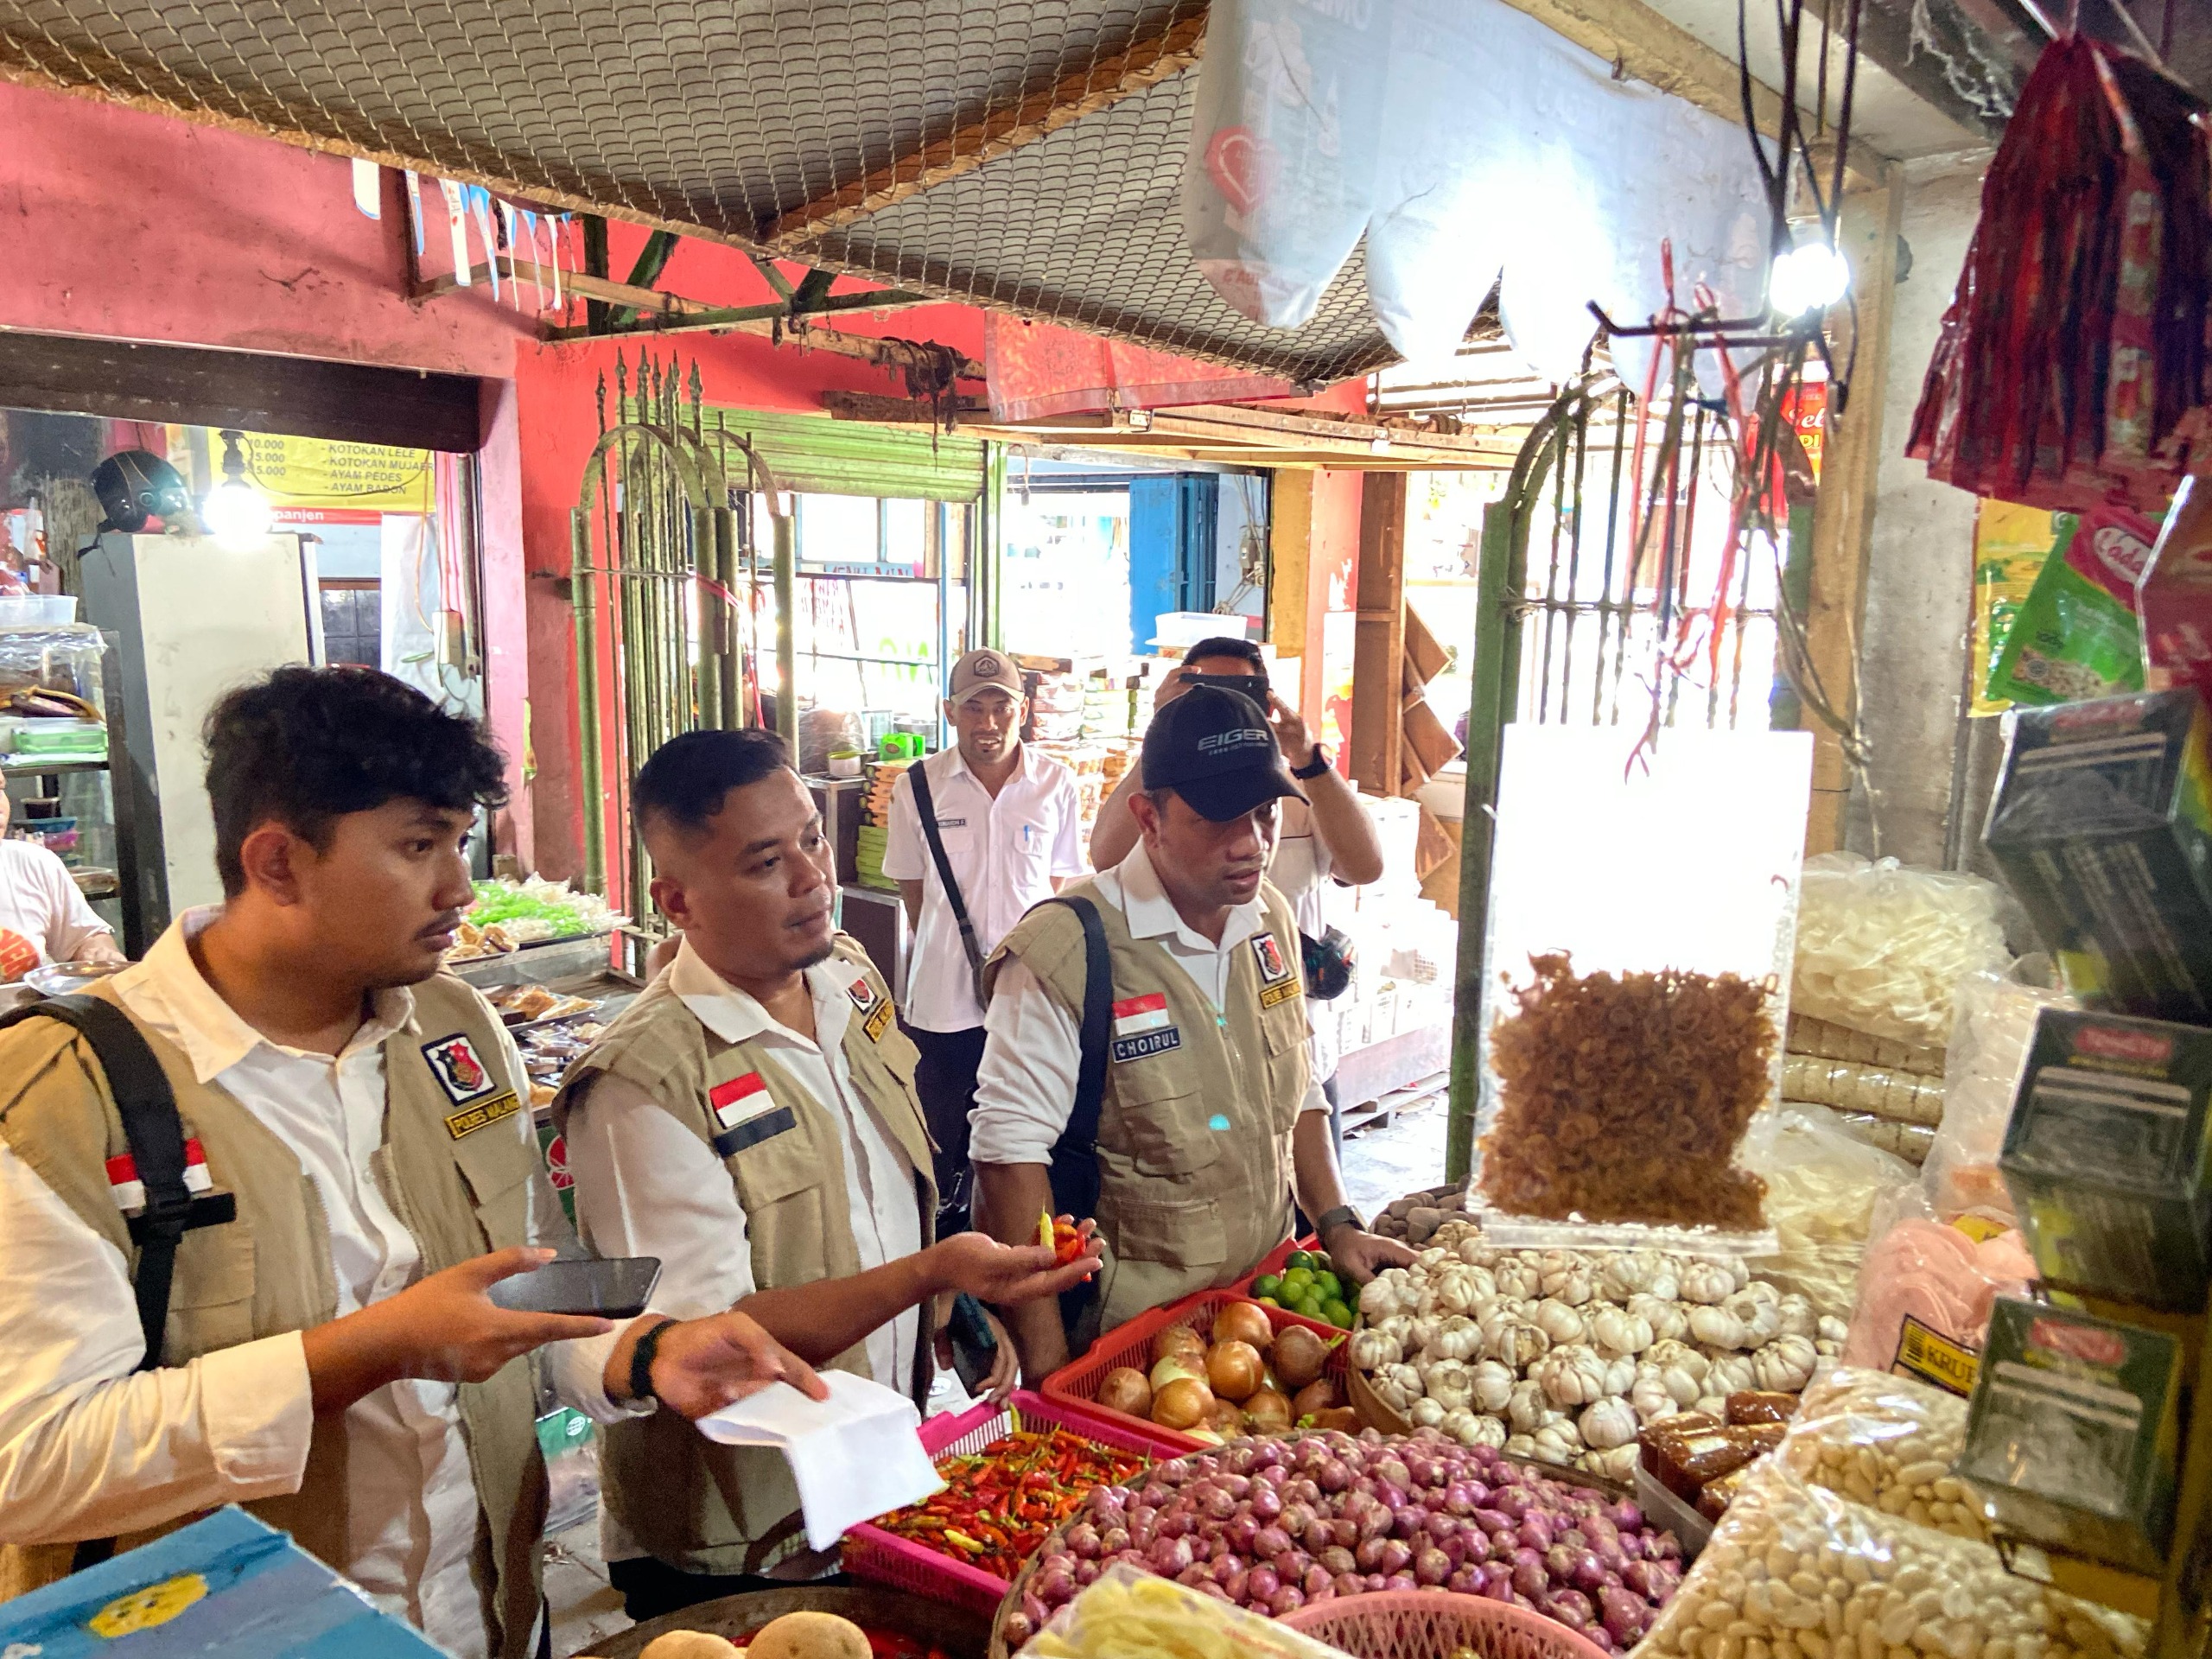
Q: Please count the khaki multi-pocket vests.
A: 3